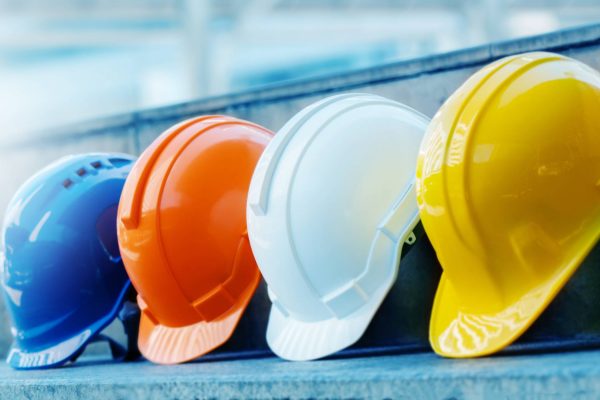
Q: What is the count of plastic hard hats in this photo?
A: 4